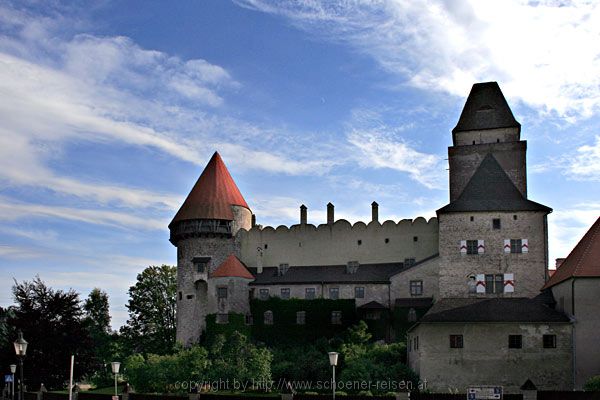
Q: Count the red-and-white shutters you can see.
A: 6